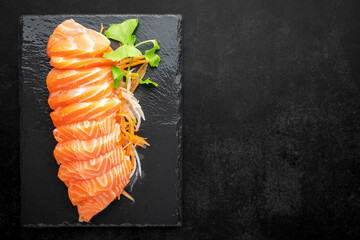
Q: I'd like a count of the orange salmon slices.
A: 10